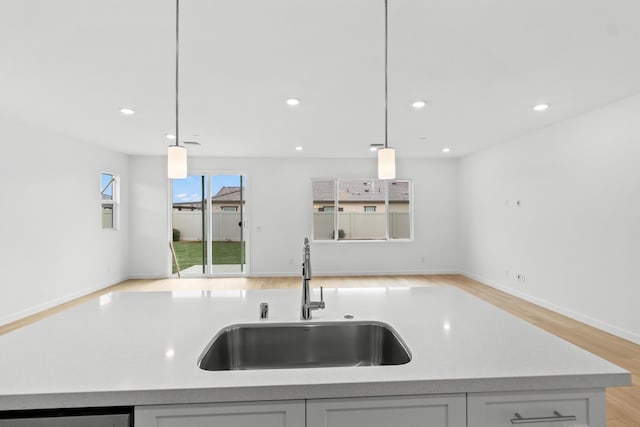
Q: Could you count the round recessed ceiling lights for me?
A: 8